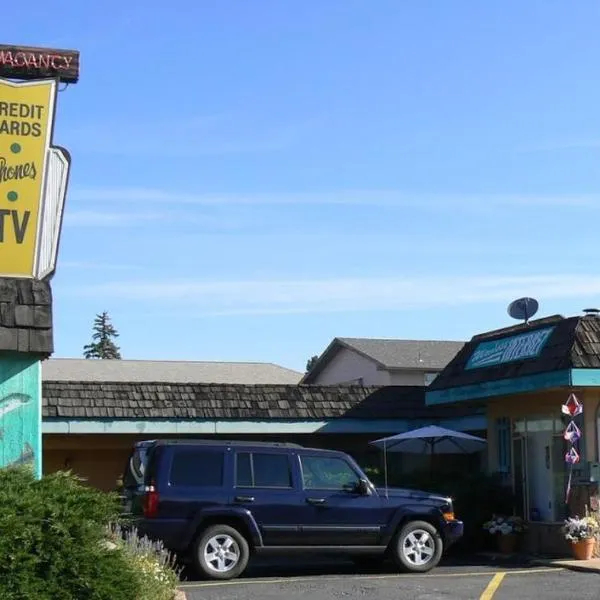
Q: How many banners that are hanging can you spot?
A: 3